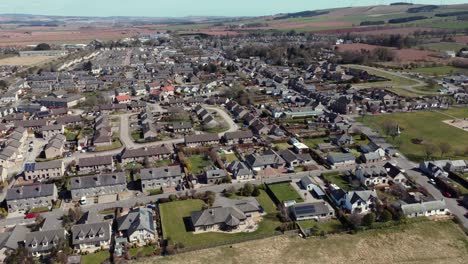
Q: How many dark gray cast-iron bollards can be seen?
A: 0